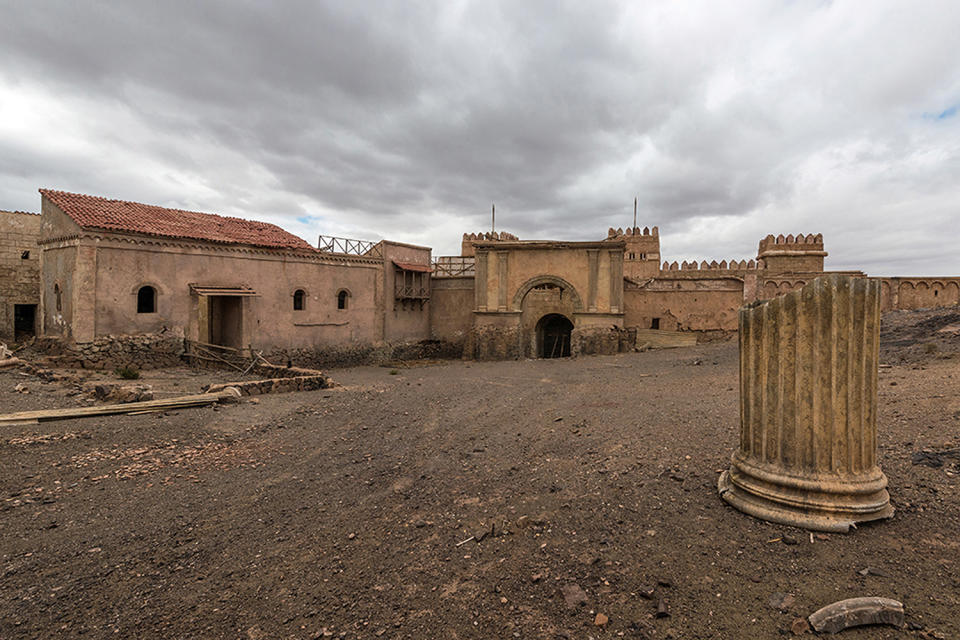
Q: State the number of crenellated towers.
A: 3